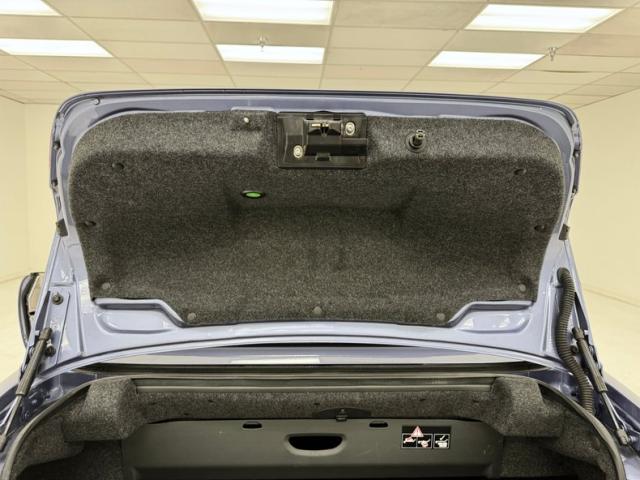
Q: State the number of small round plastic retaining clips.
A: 9